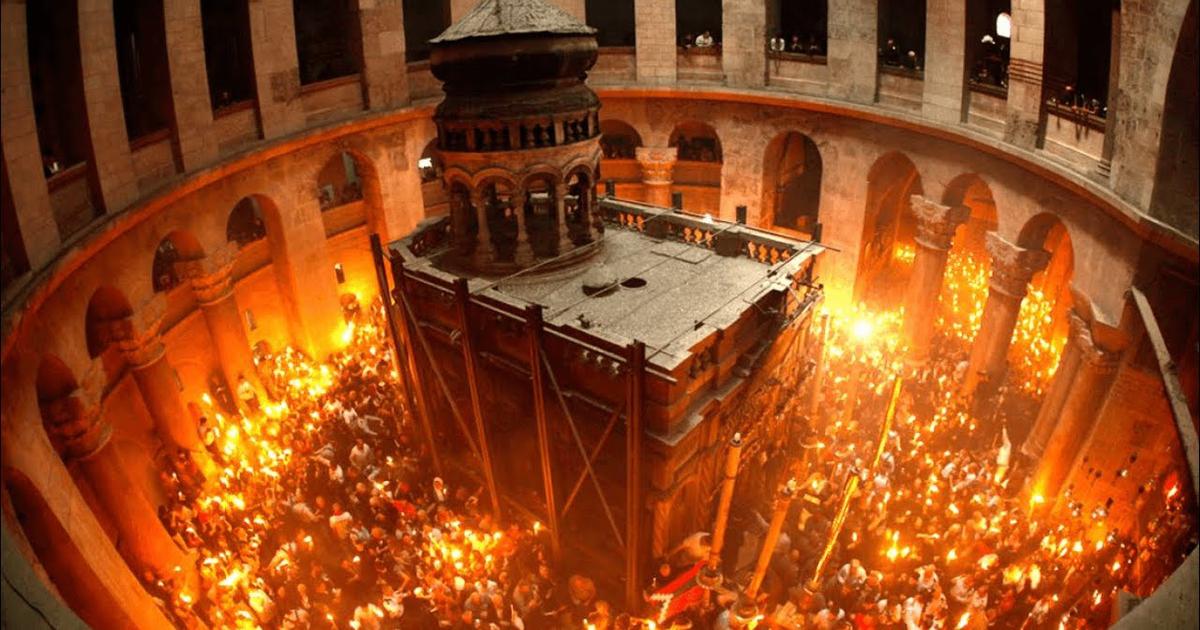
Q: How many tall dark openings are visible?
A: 11